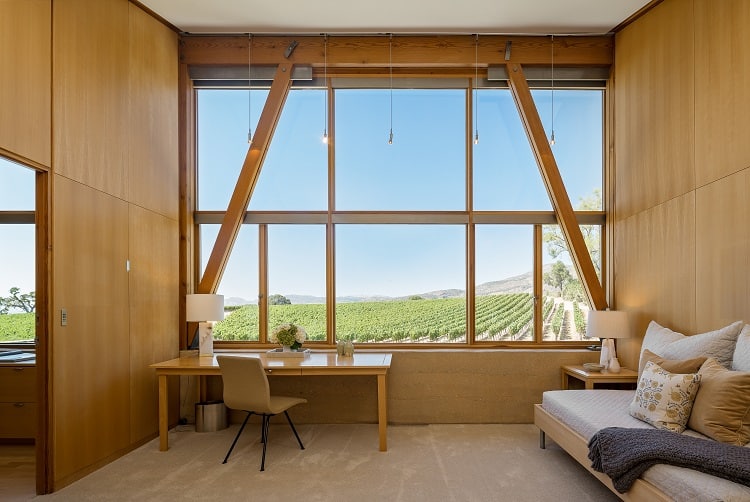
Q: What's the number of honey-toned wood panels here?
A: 9